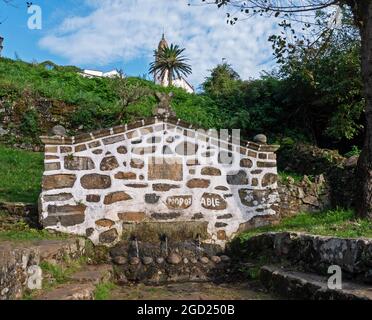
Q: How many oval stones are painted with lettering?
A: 2